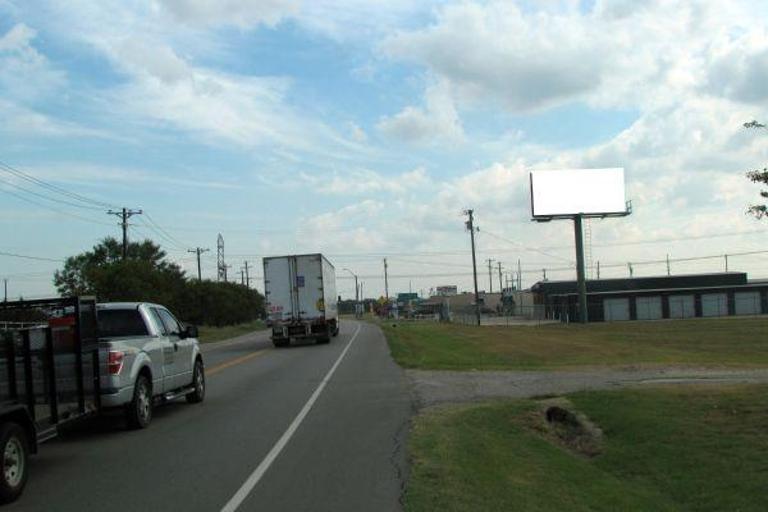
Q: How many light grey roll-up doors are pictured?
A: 5